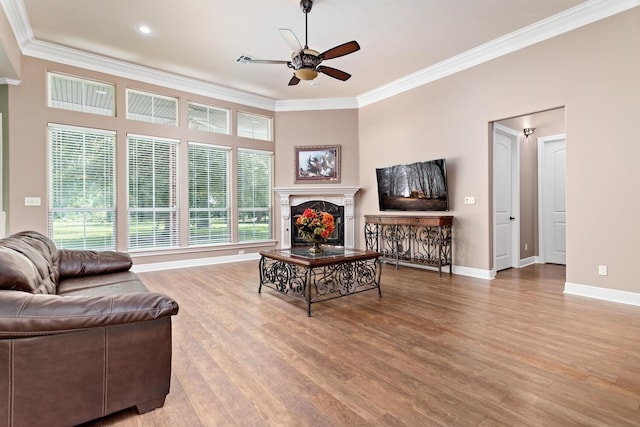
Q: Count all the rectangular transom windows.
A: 4